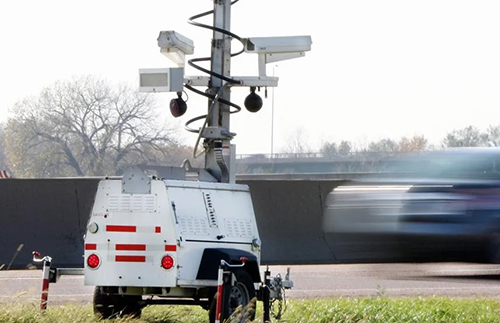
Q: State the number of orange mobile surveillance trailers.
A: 0